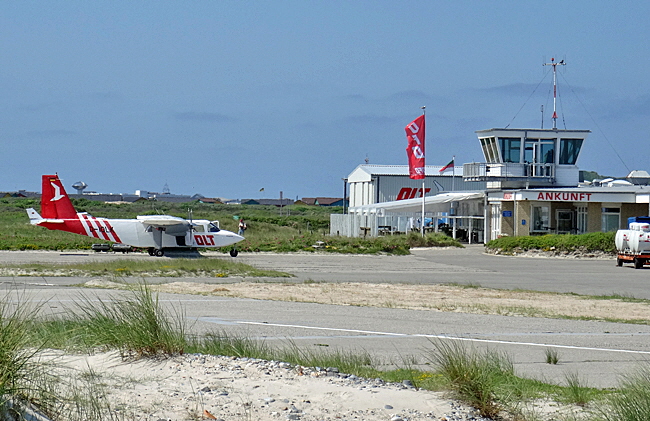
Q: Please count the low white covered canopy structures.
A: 1